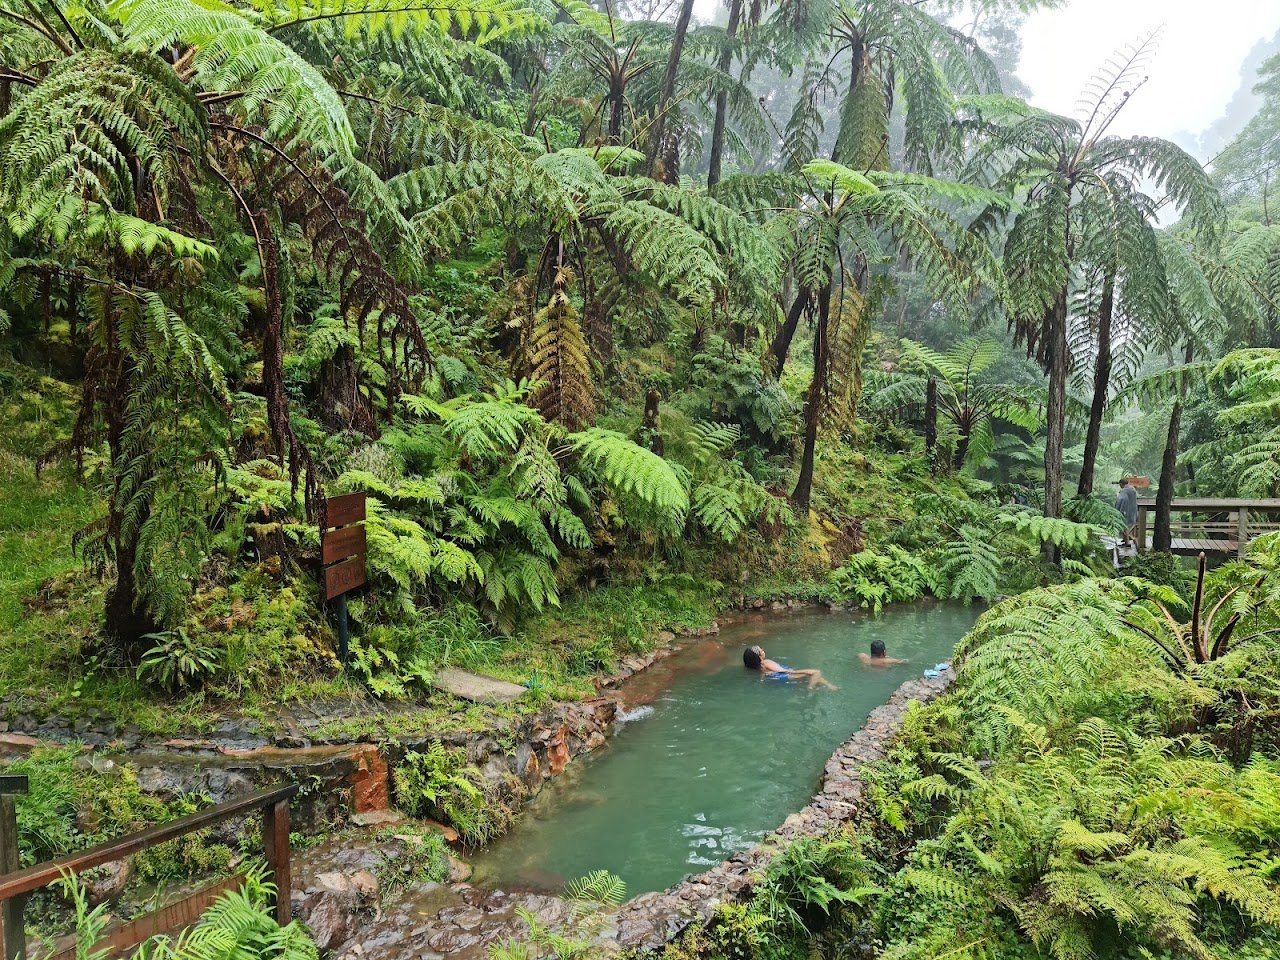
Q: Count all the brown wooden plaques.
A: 3